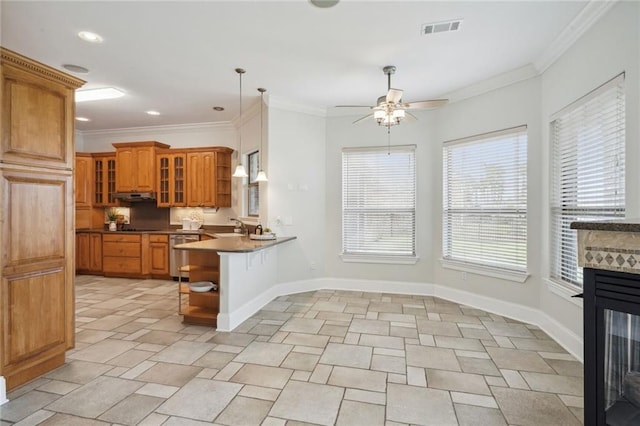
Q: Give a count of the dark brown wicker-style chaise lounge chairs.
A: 0